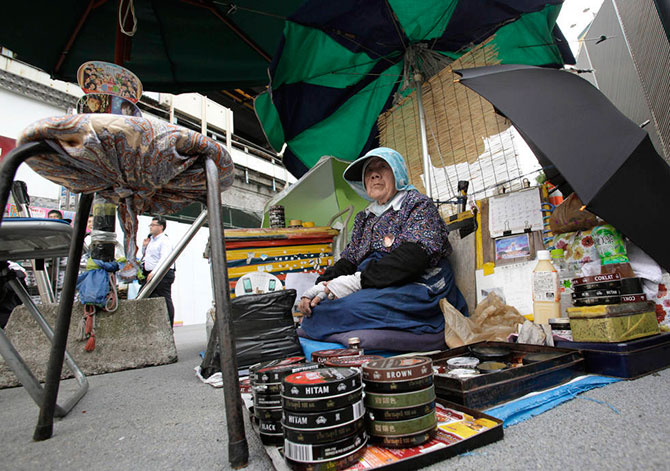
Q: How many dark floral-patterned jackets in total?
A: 1